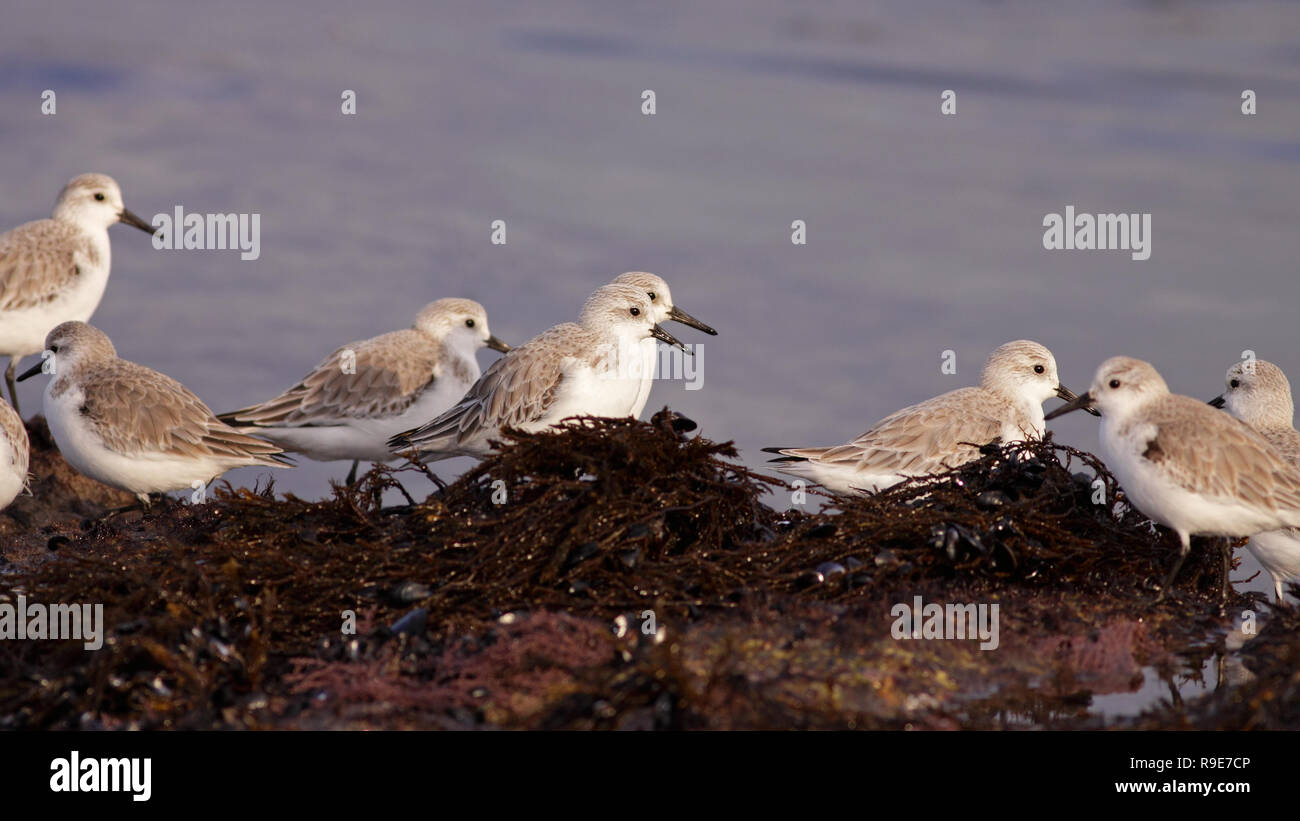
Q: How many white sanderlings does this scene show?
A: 9